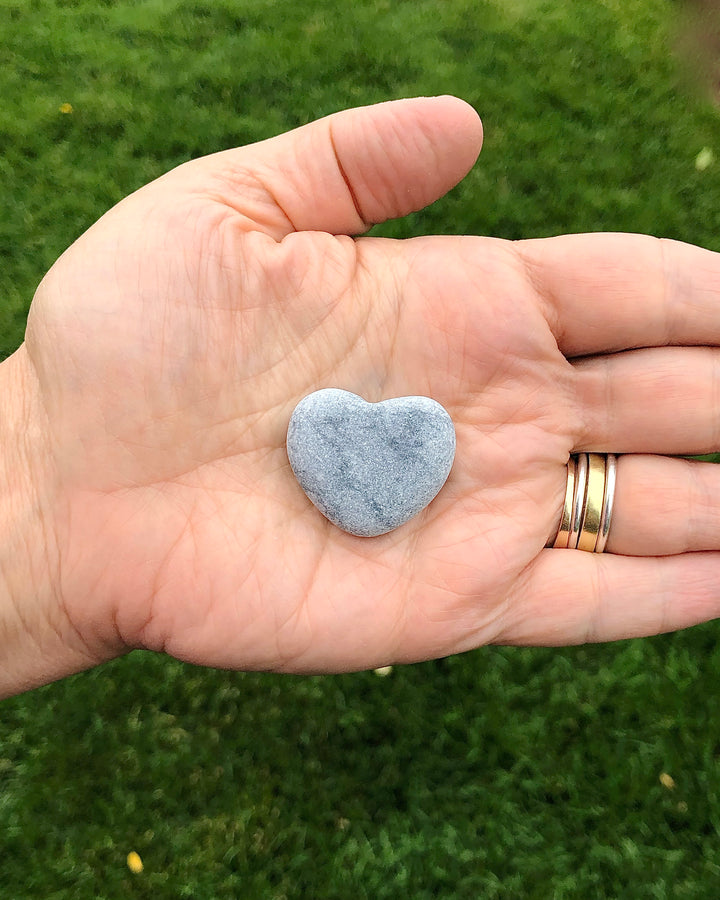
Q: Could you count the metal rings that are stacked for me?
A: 4